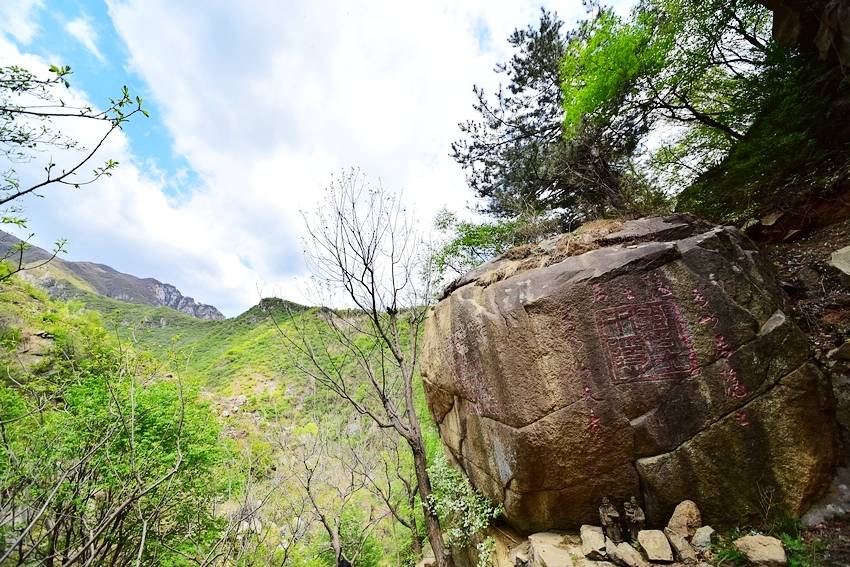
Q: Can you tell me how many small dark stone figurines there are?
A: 2